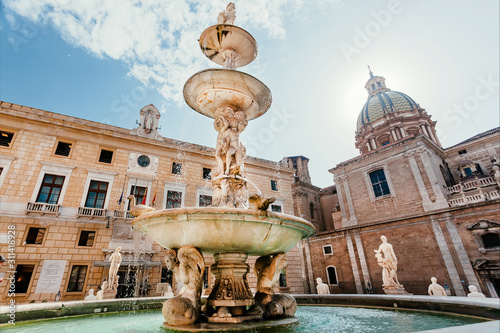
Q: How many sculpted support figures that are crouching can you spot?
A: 2